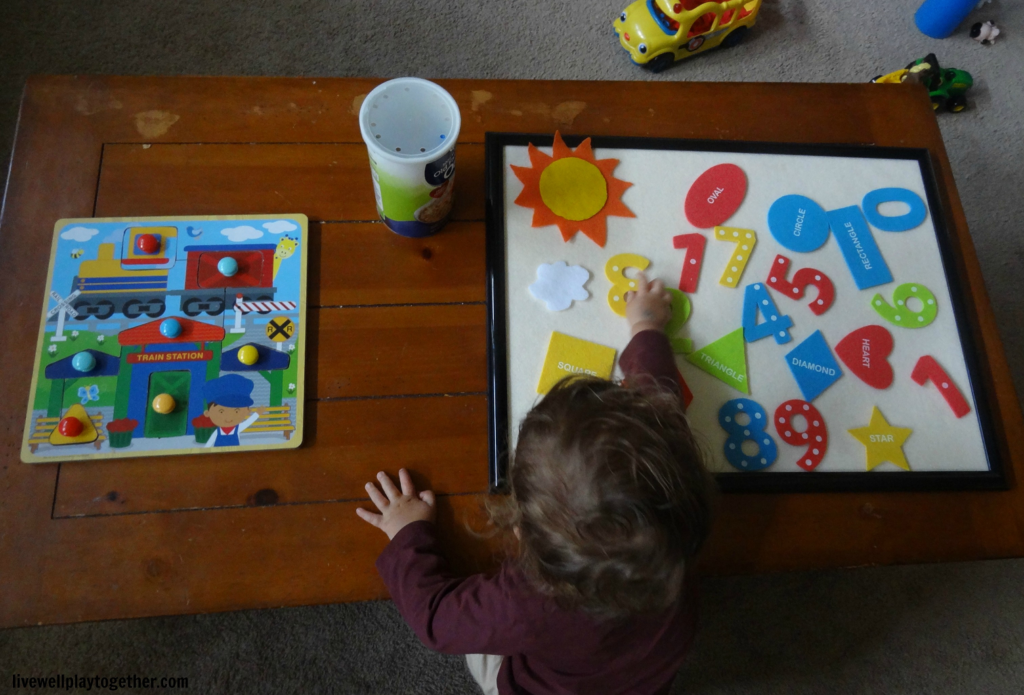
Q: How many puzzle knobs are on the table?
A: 7